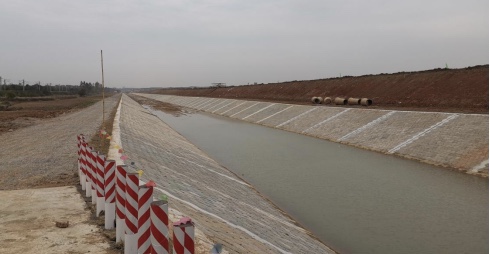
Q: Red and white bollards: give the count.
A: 12